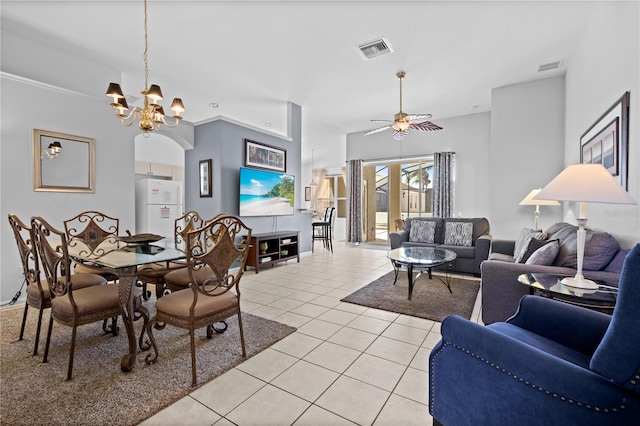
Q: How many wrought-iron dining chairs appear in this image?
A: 6